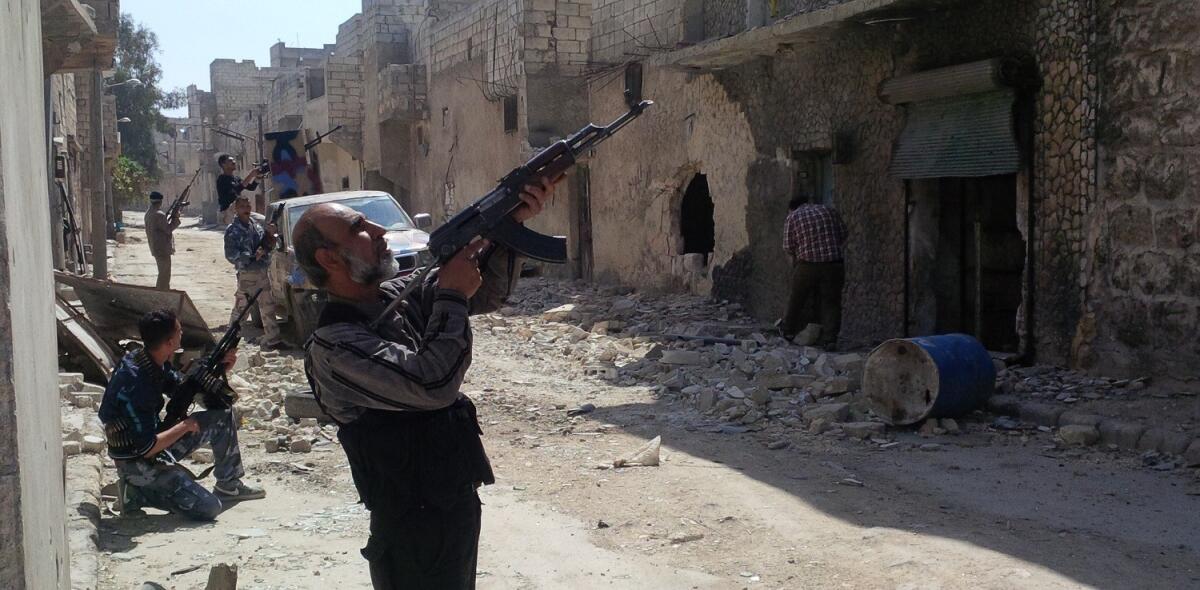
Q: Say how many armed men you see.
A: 5